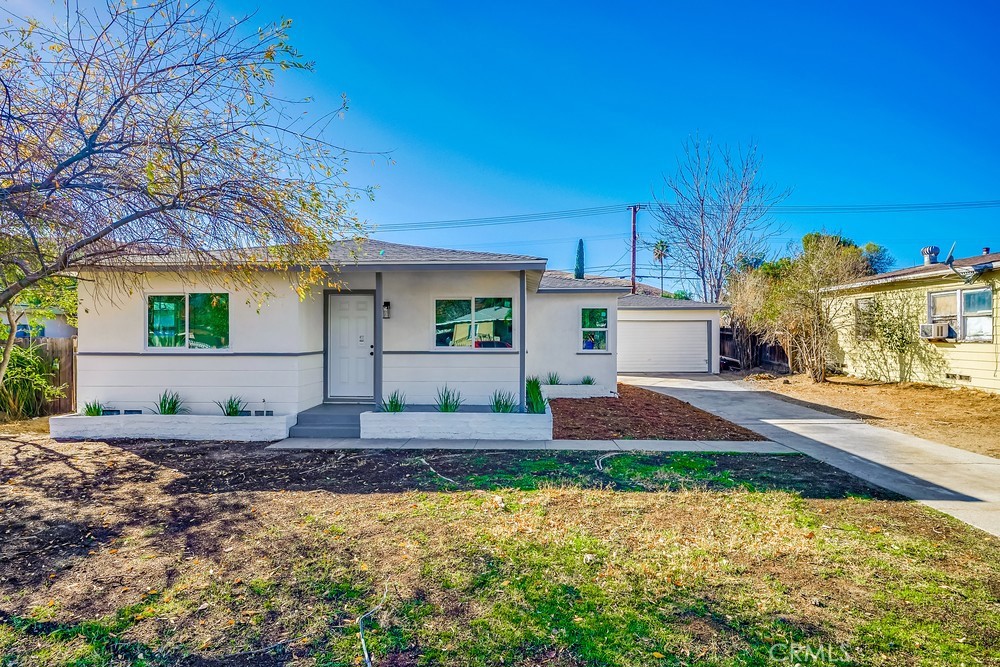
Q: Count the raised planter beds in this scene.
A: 3